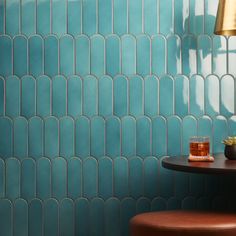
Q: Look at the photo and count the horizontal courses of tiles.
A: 6